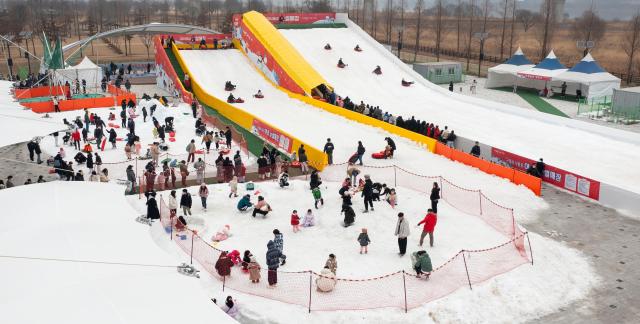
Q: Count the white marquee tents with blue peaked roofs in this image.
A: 3